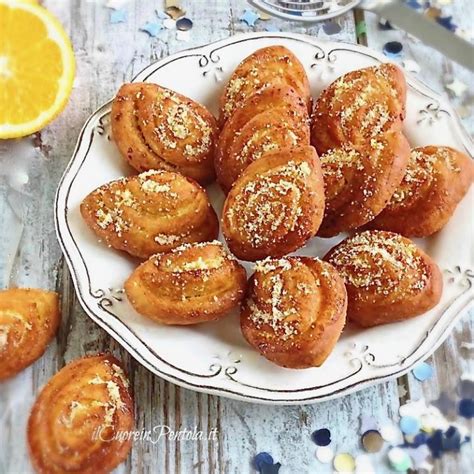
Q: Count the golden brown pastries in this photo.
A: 13